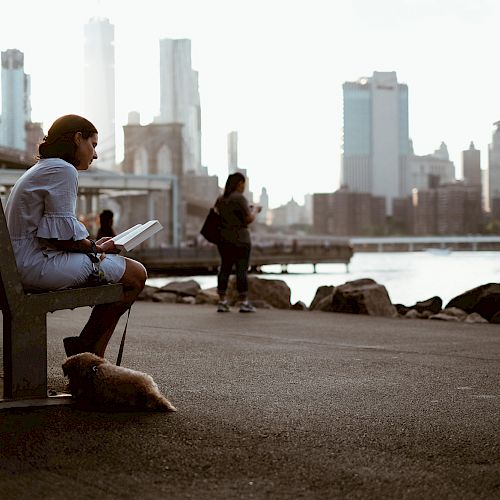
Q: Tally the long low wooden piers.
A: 1